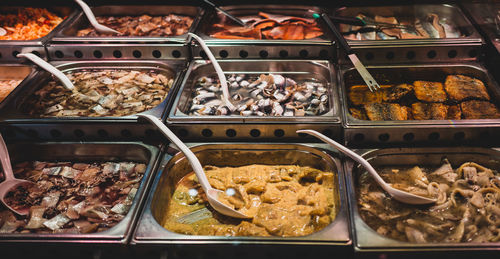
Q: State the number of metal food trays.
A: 11